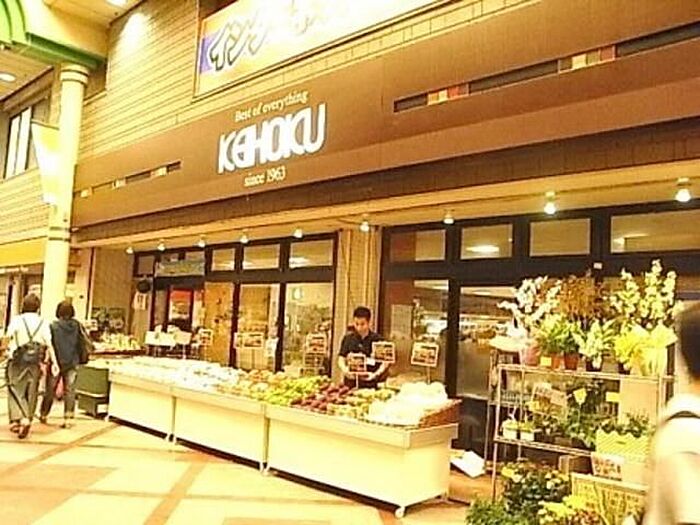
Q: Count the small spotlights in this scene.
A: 9